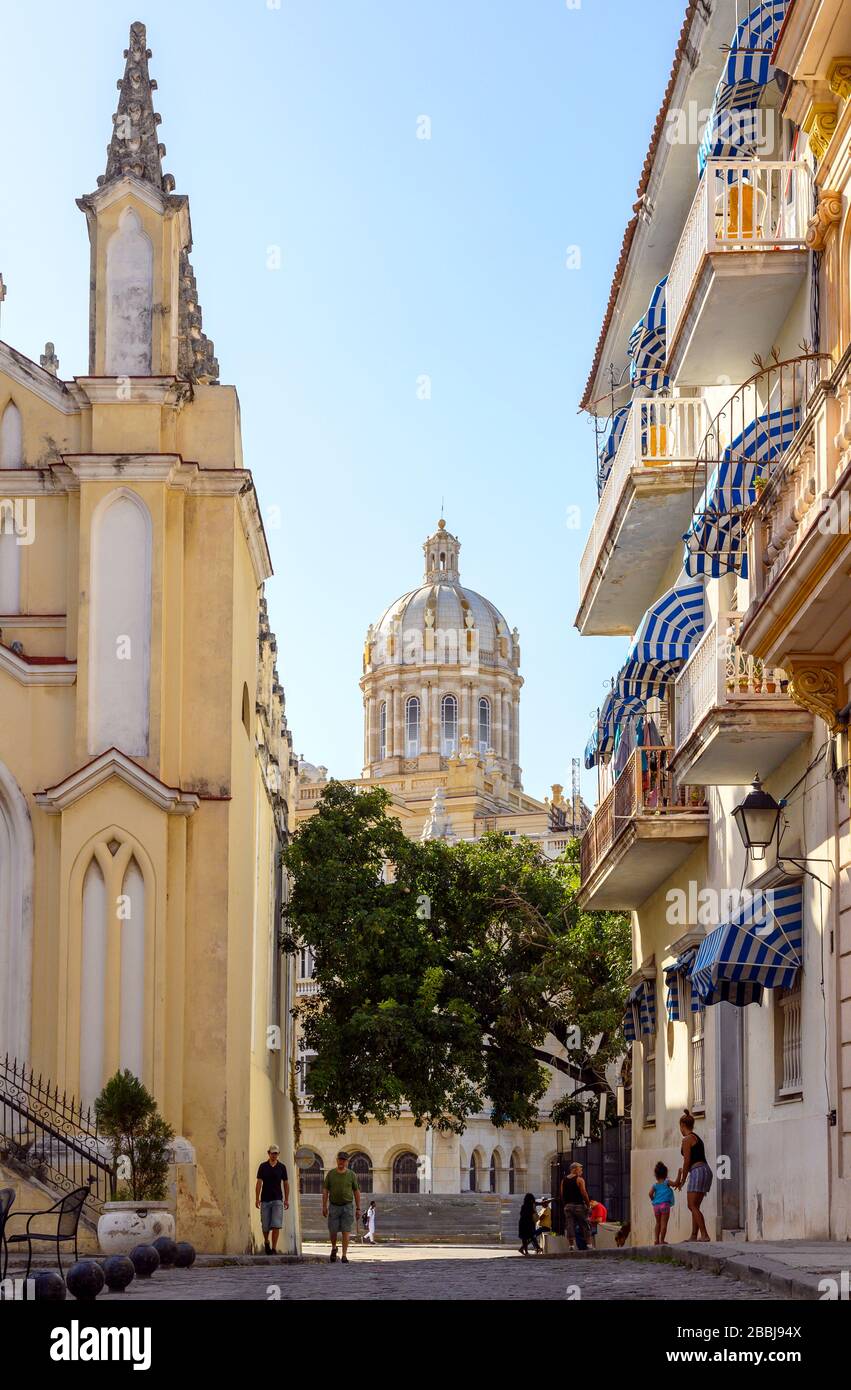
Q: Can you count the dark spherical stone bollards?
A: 6